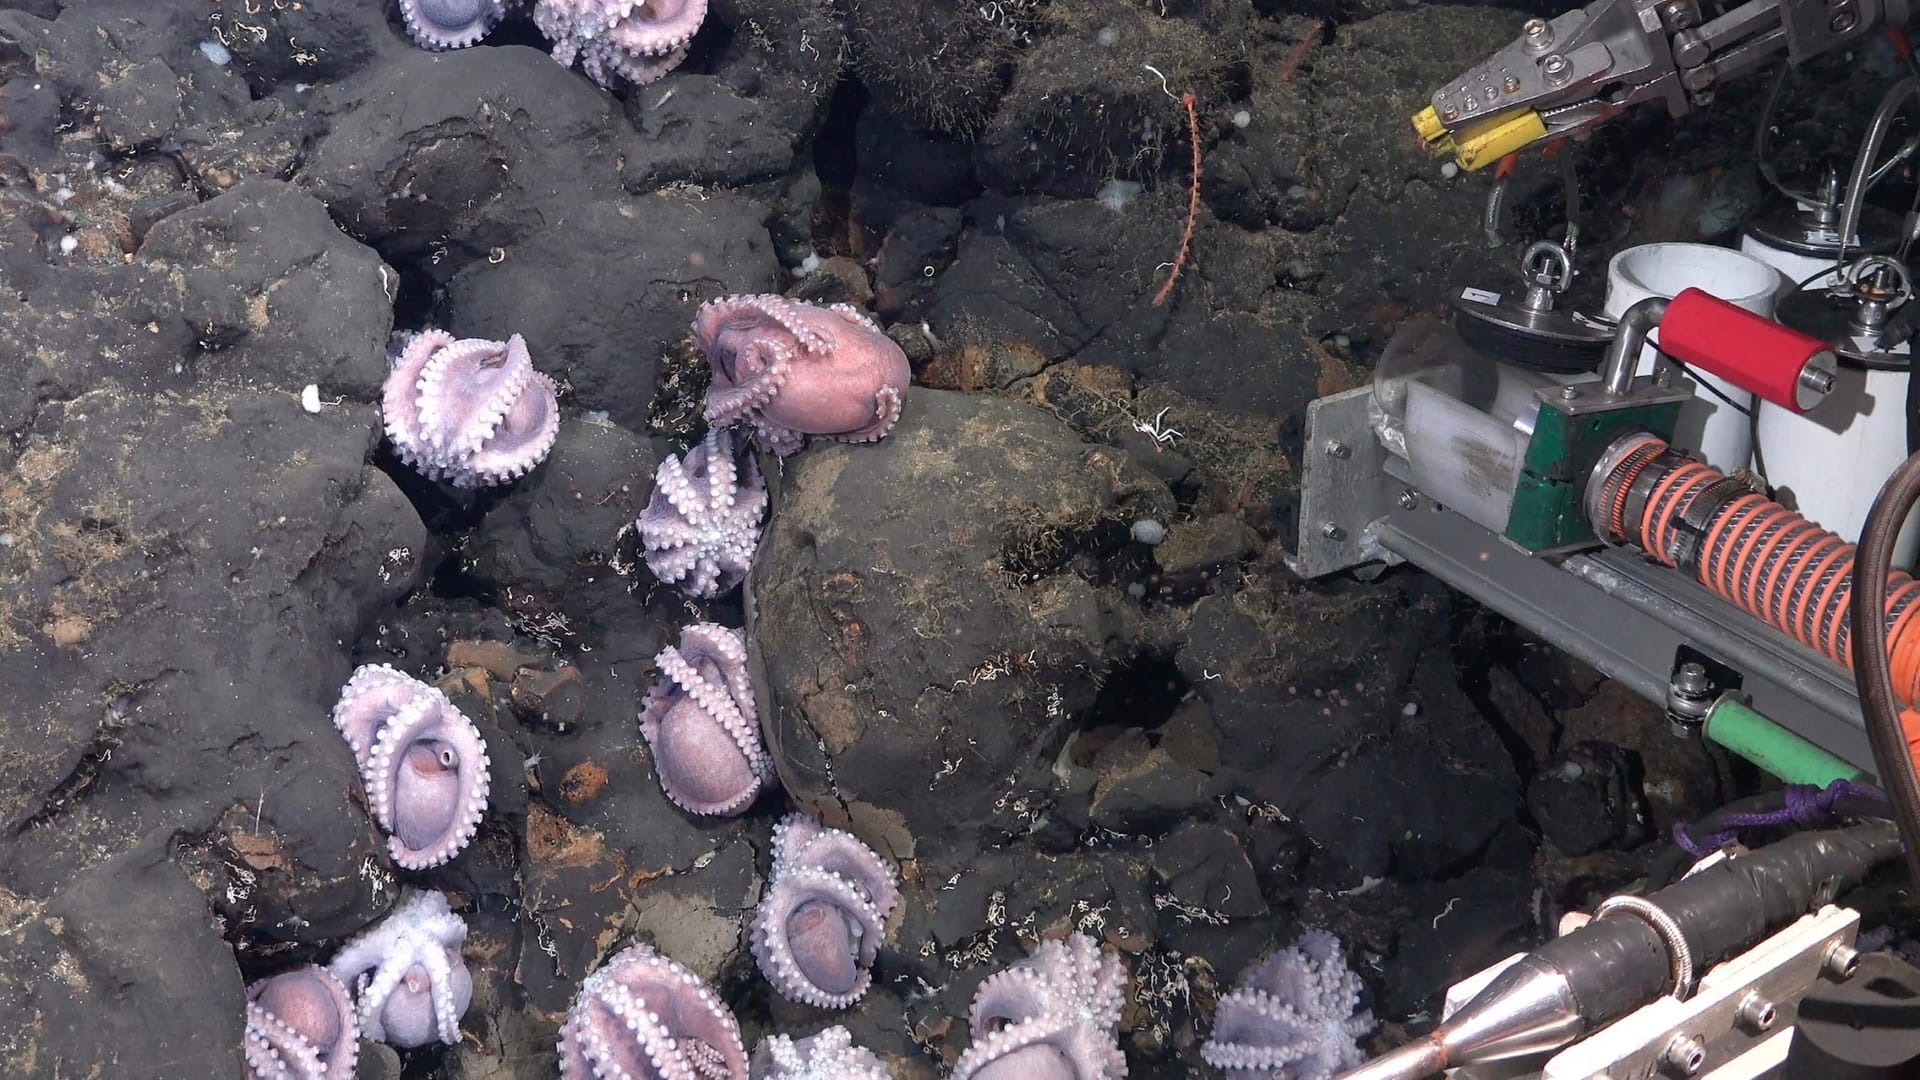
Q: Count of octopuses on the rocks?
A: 14